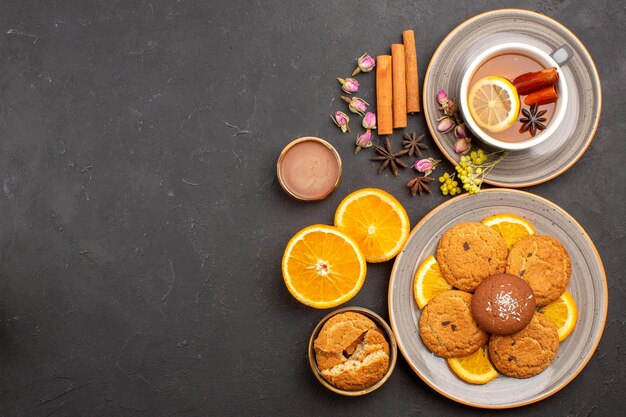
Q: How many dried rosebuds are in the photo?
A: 11